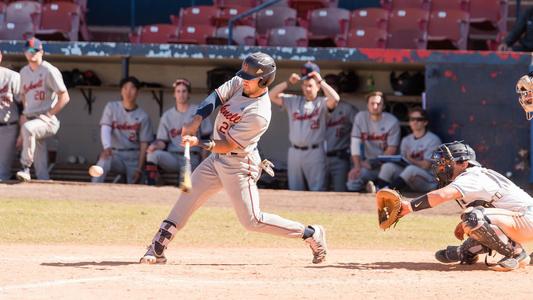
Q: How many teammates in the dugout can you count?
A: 8